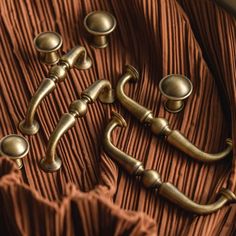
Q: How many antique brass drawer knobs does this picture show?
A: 4